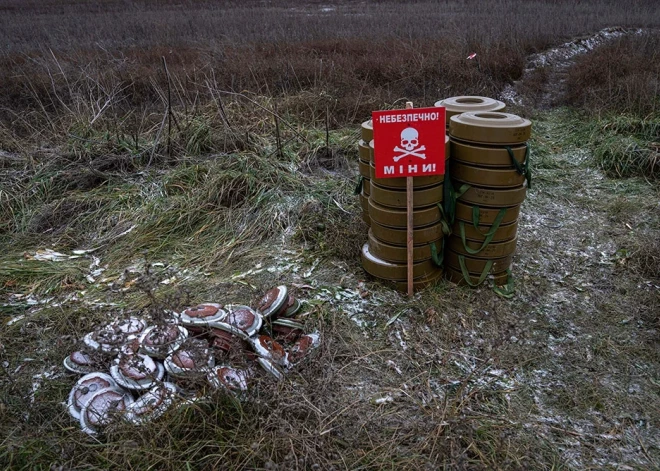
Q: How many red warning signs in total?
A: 1